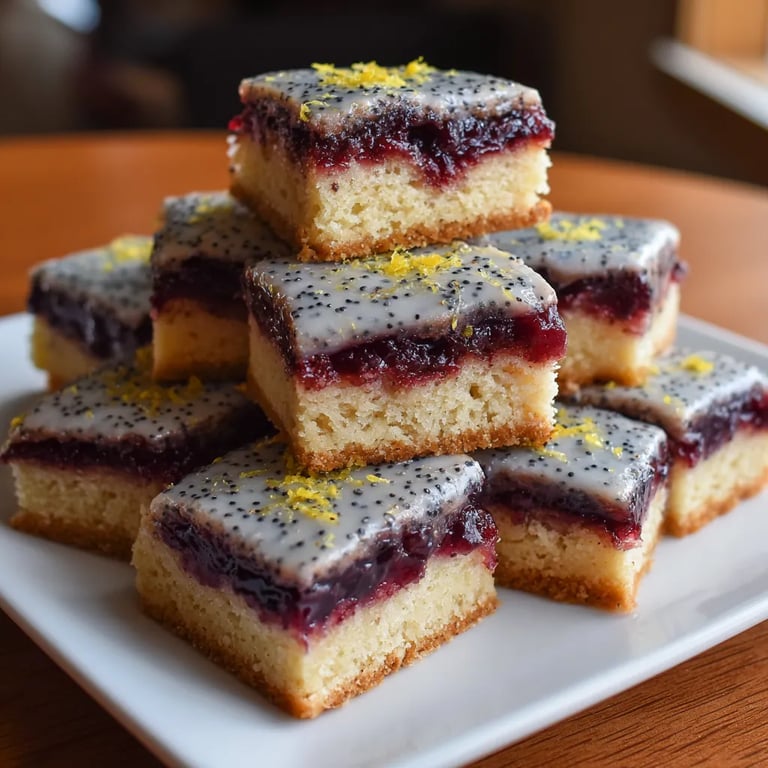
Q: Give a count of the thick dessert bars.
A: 9